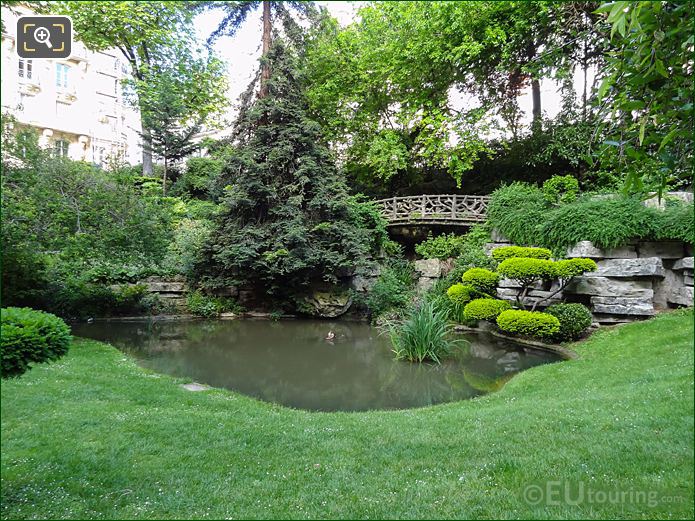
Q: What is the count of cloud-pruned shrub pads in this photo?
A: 7